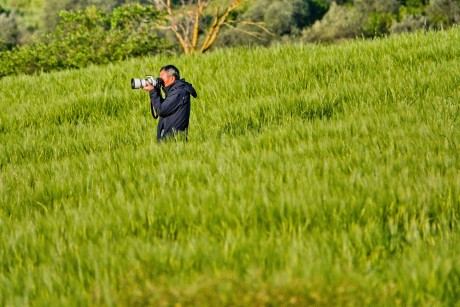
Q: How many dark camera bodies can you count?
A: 1